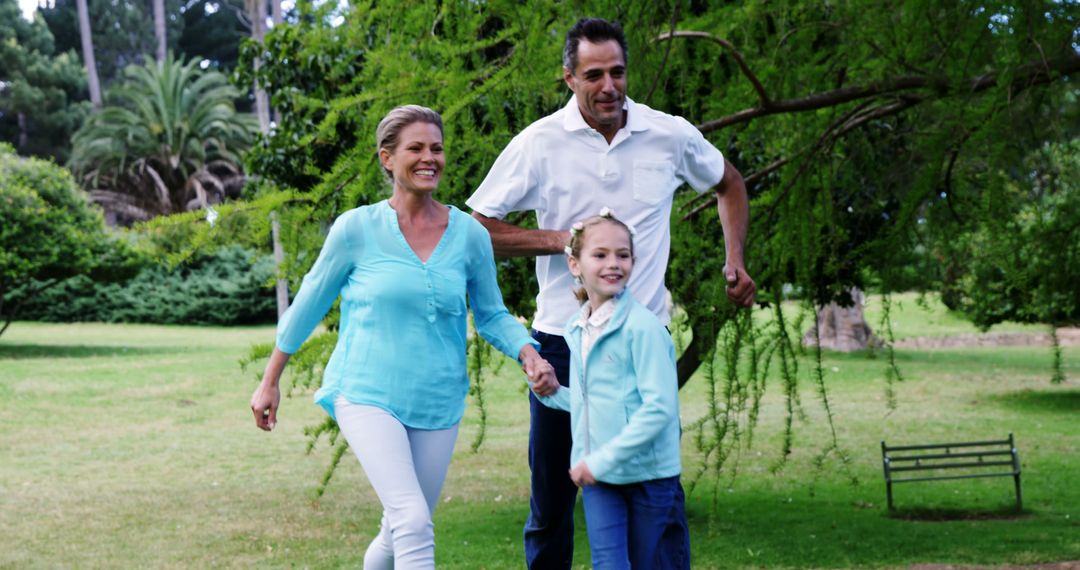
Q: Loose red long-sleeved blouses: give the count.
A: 0